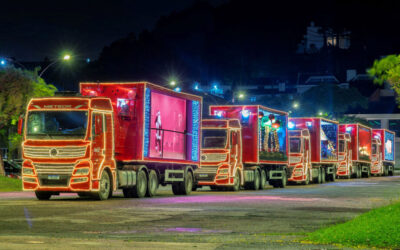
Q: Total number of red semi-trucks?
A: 5